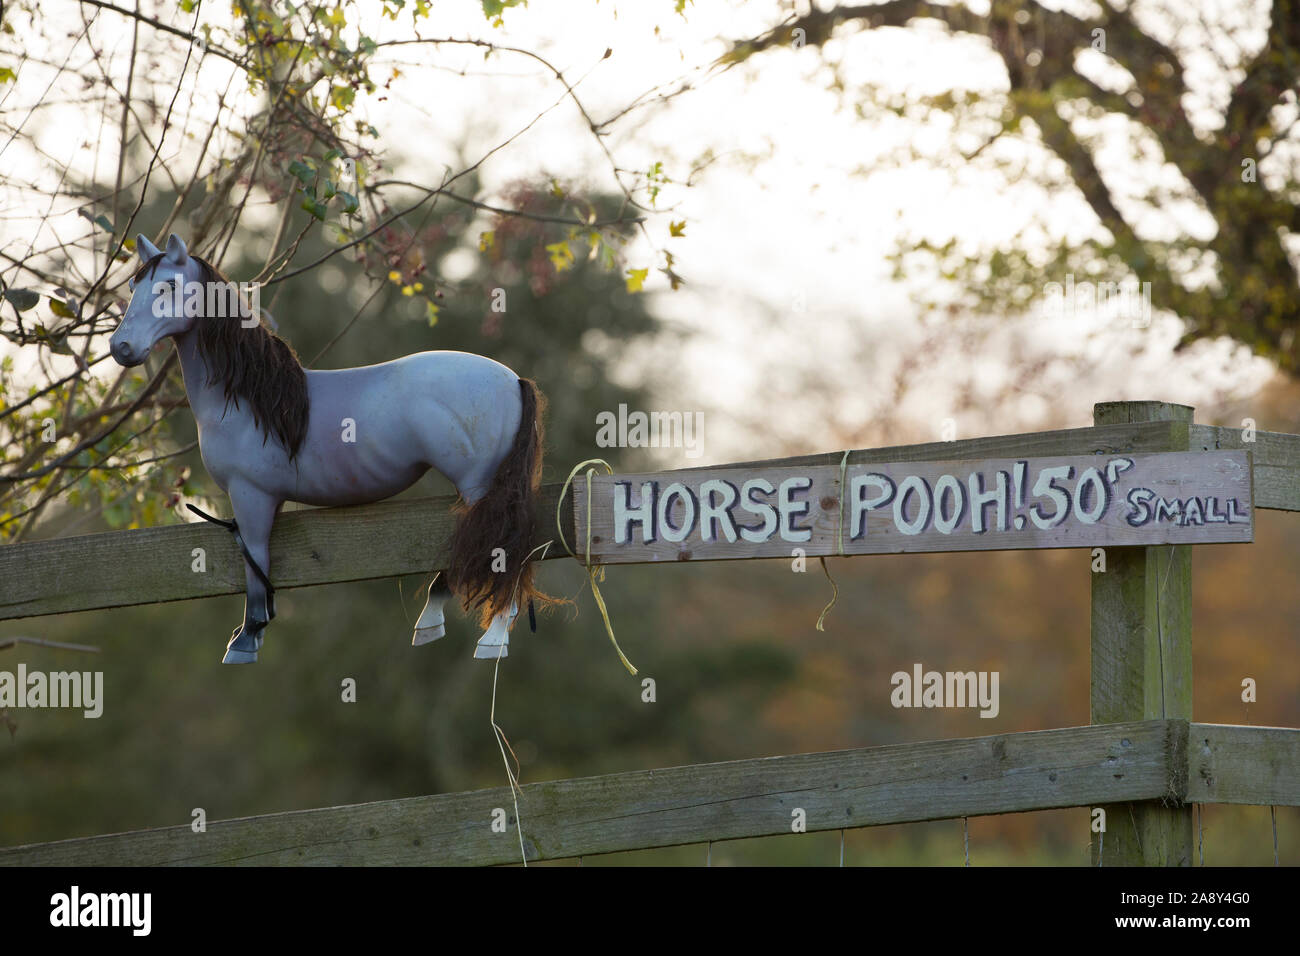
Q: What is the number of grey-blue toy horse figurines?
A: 1